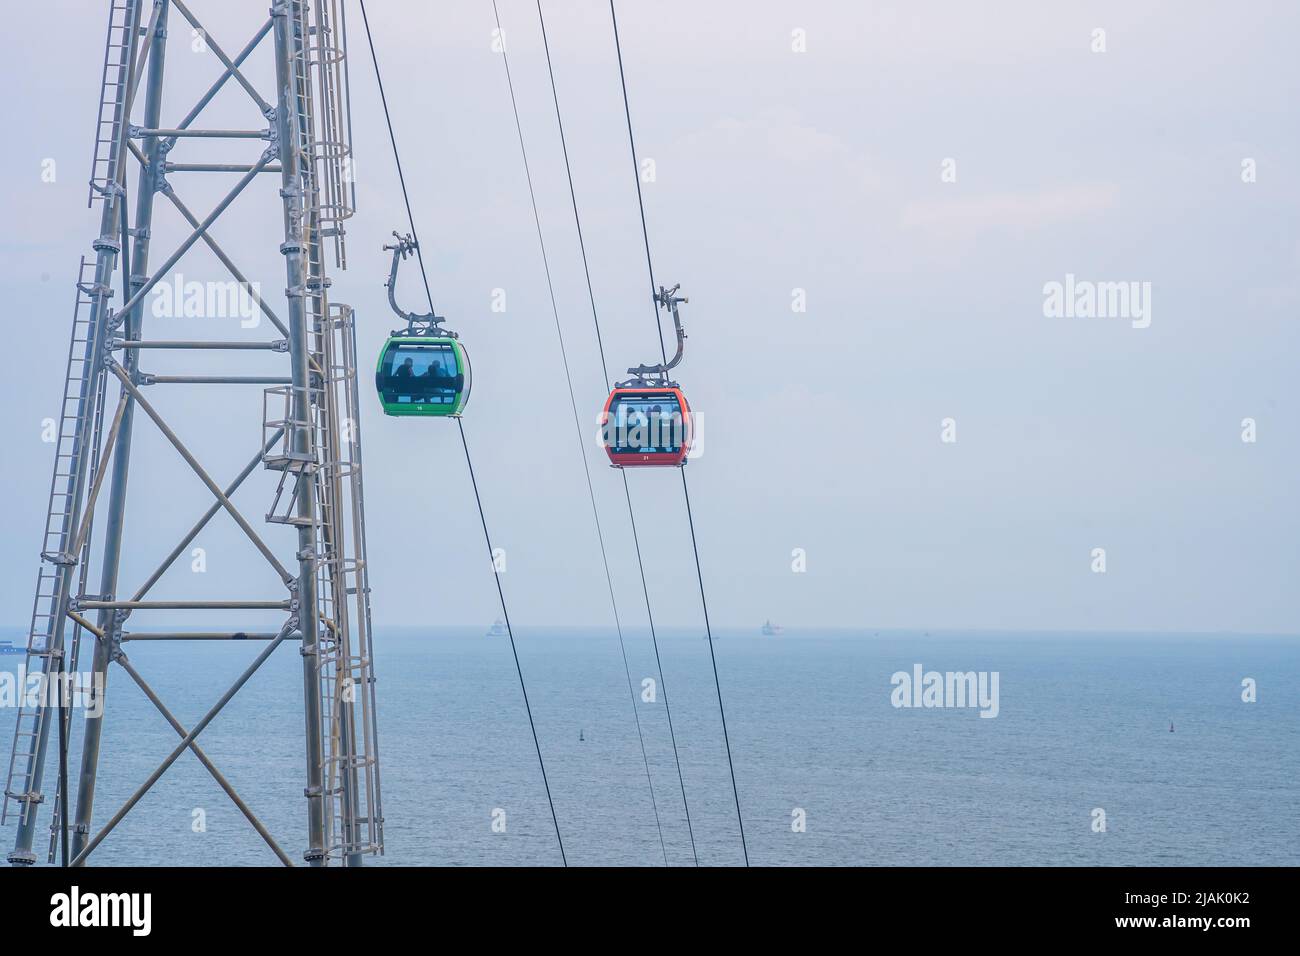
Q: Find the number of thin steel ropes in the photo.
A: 4